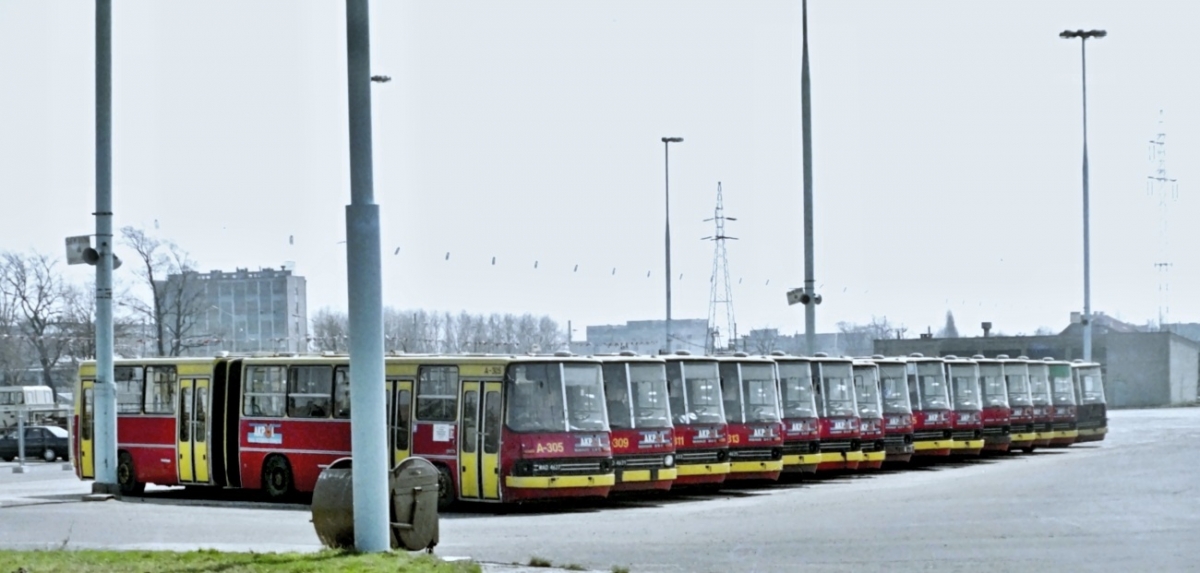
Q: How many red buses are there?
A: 14